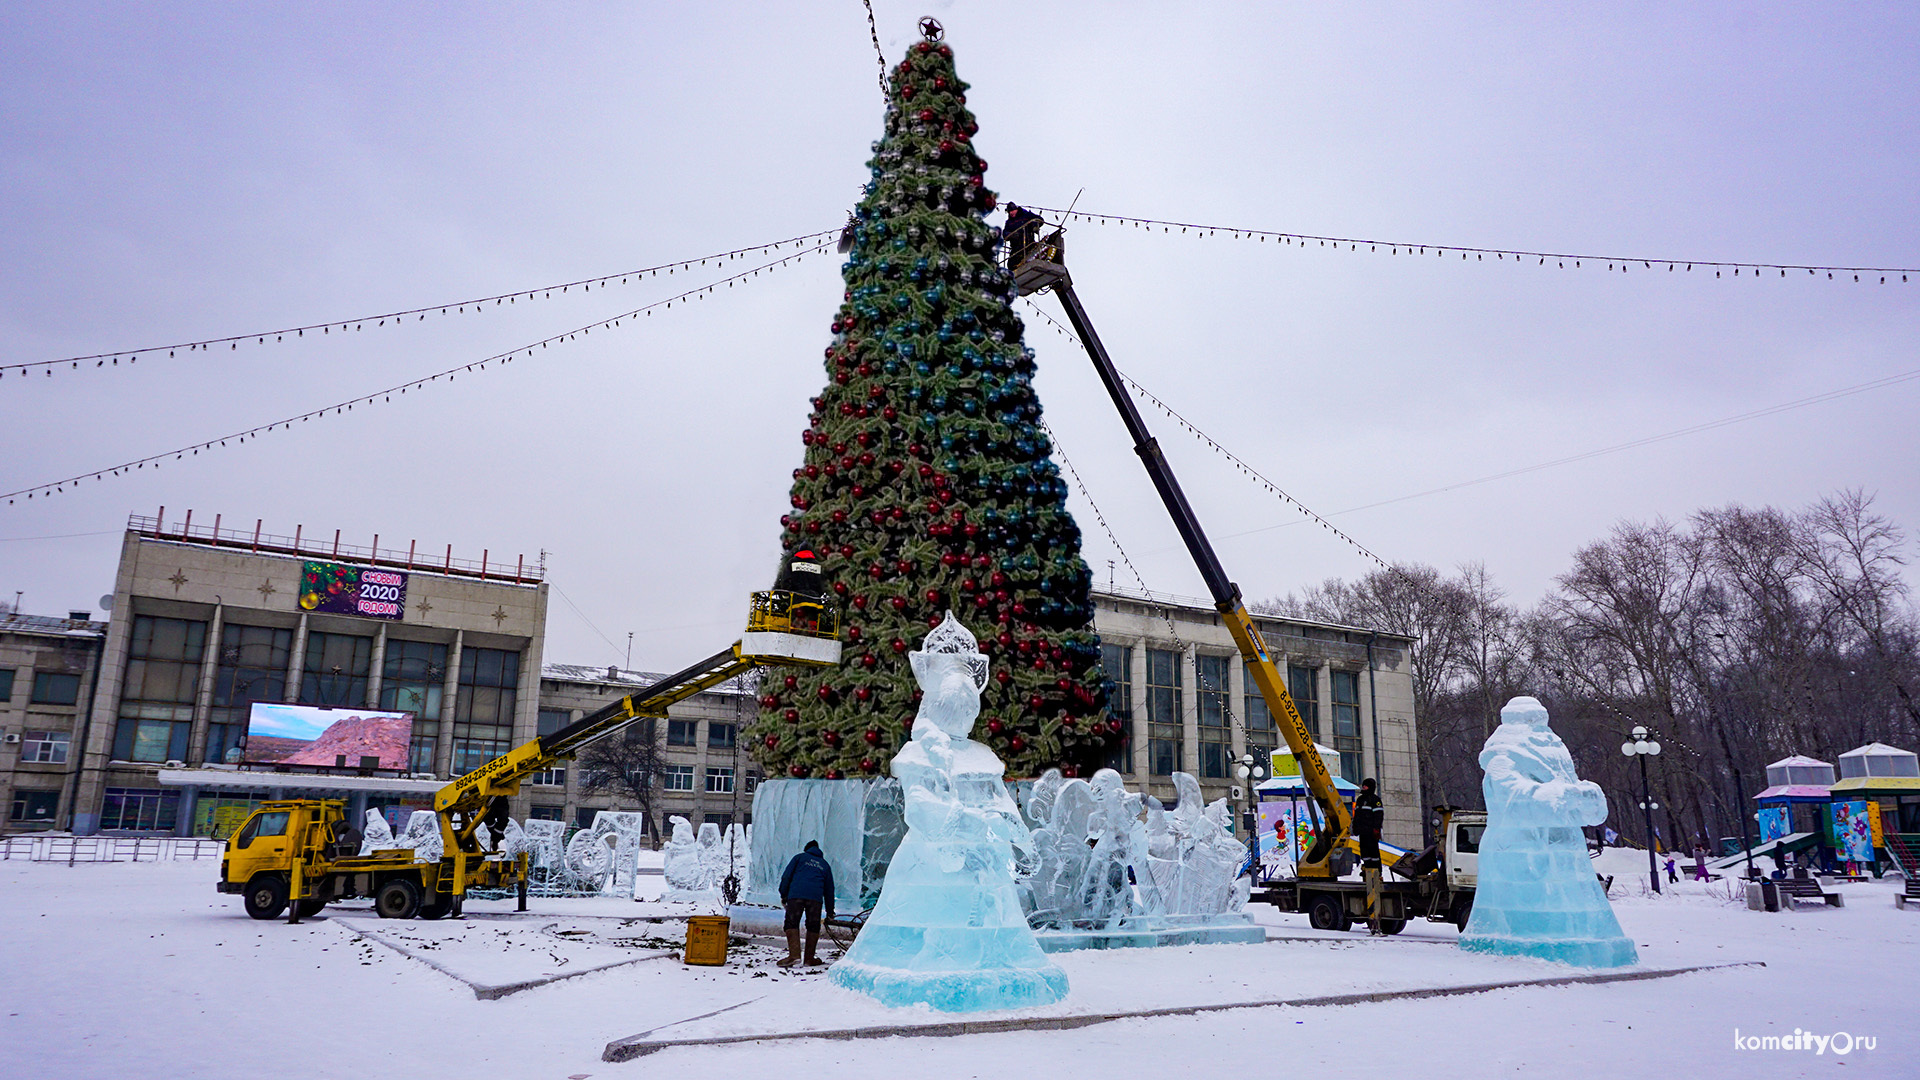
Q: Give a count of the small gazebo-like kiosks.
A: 3